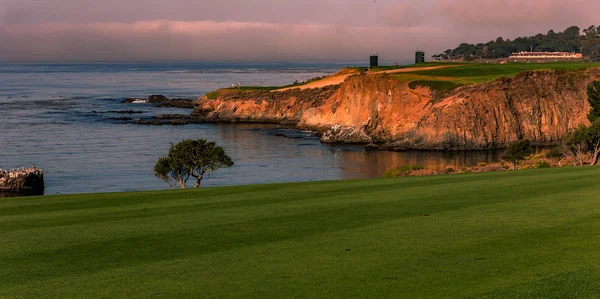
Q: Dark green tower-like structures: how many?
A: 2